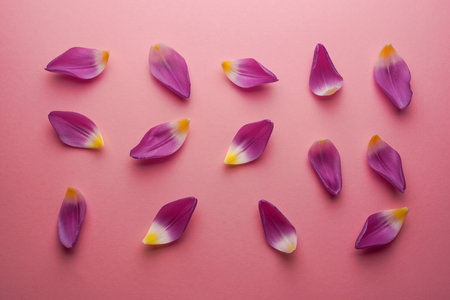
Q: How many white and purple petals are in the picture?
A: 14